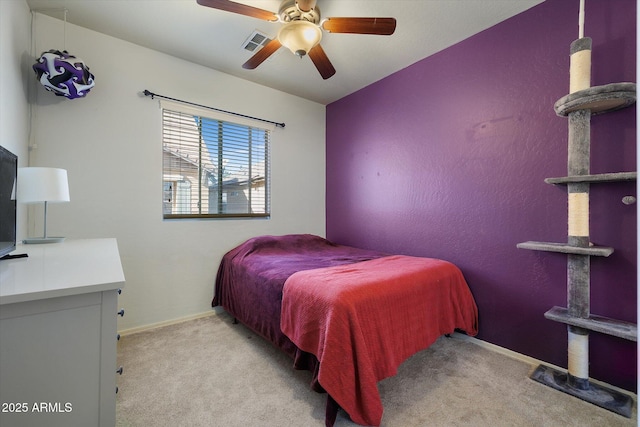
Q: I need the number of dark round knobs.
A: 5